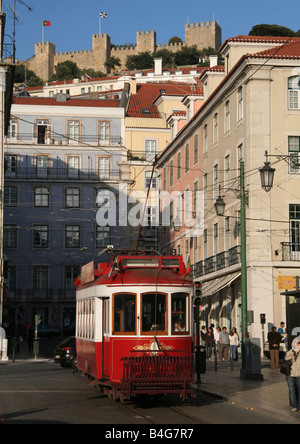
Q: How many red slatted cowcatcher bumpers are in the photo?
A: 1